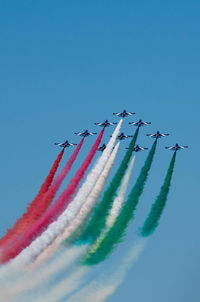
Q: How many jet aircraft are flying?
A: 10